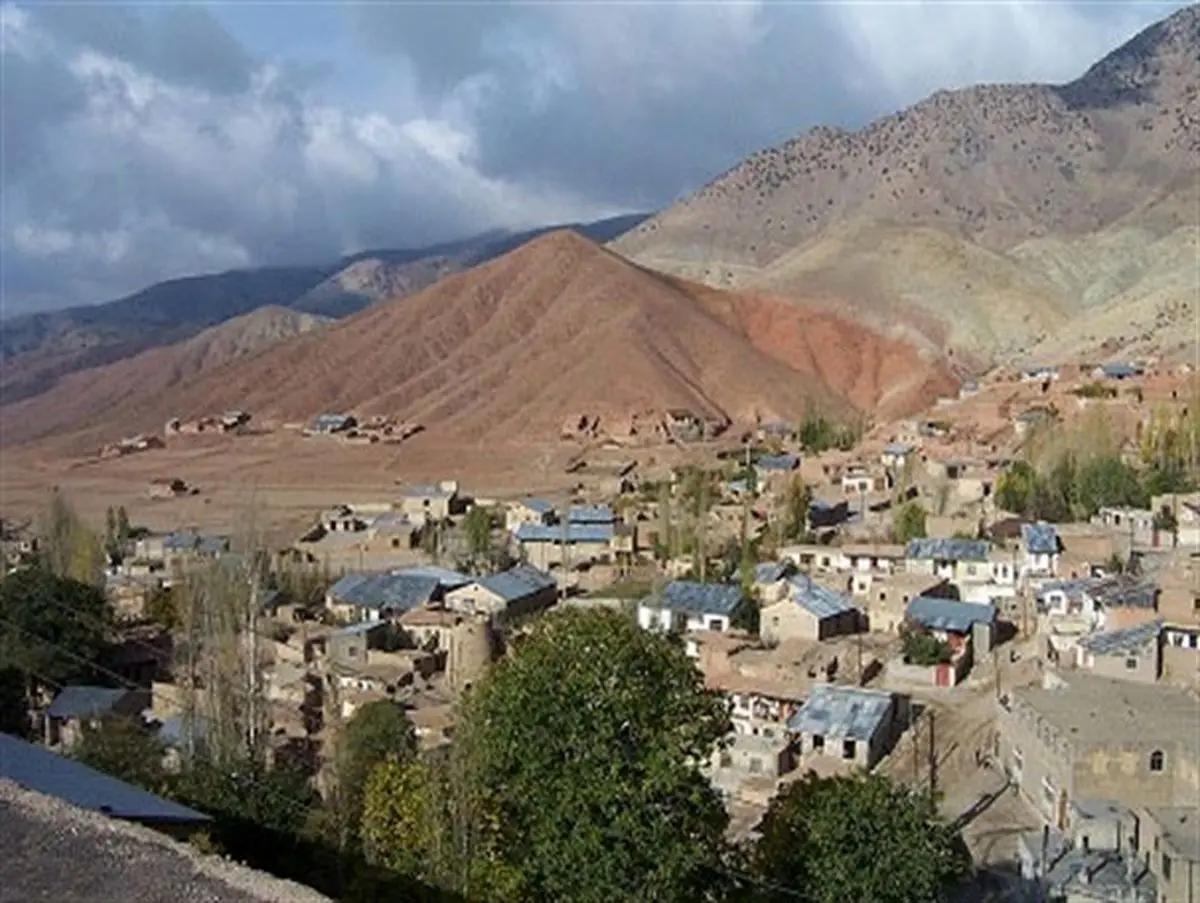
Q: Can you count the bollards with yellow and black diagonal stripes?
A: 0